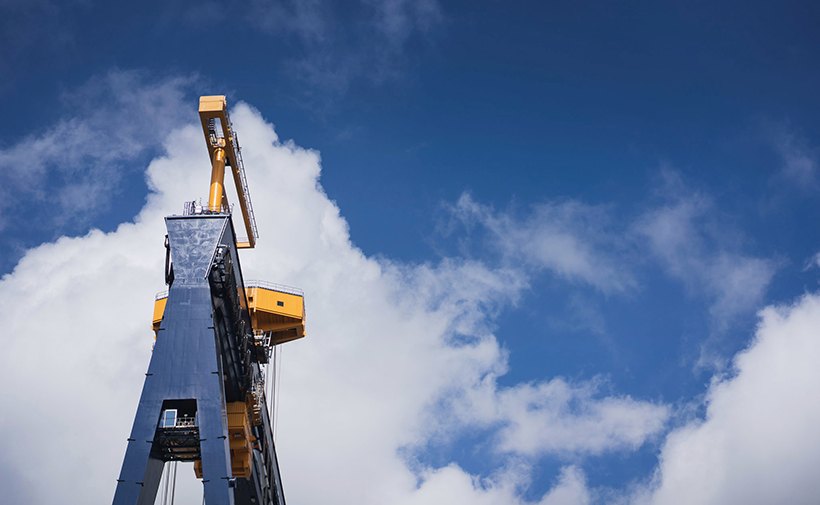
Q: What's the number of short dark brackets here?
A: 12